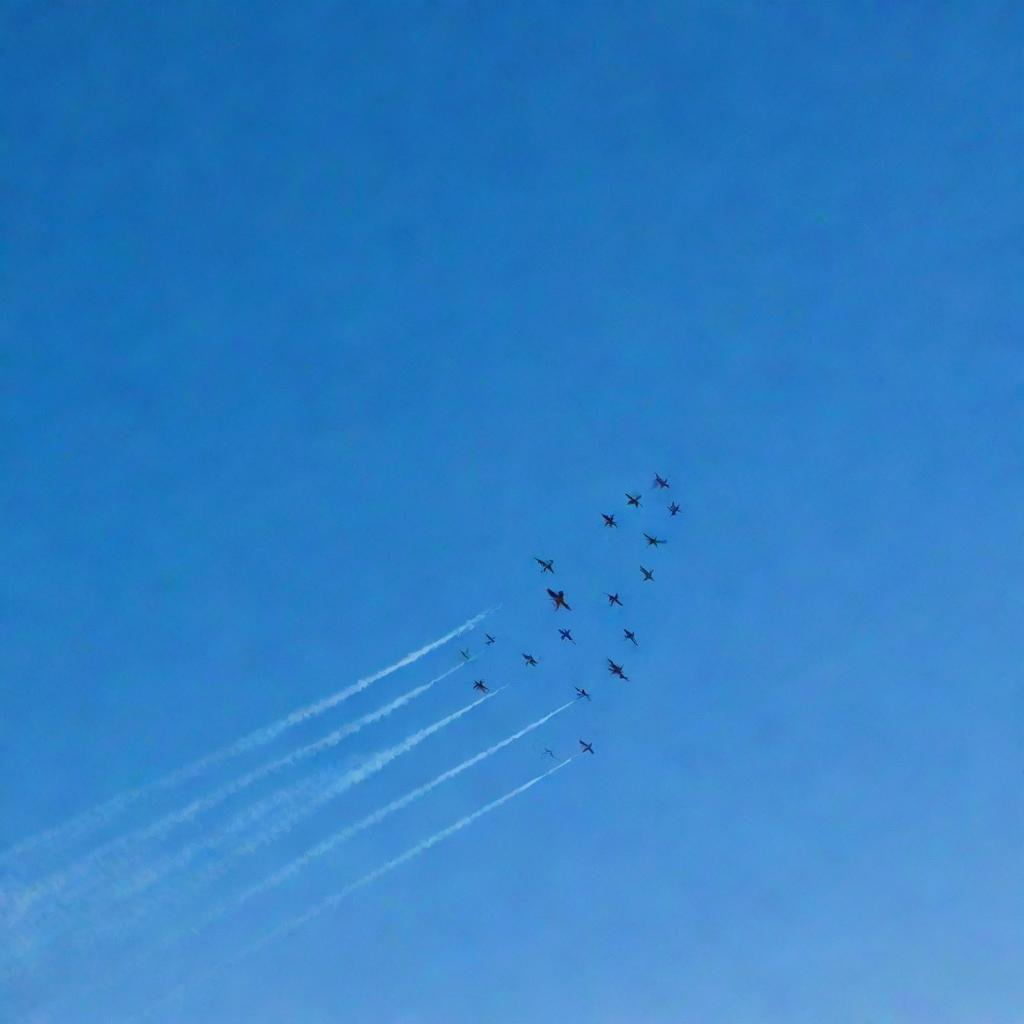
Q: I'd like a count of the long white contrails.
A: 5